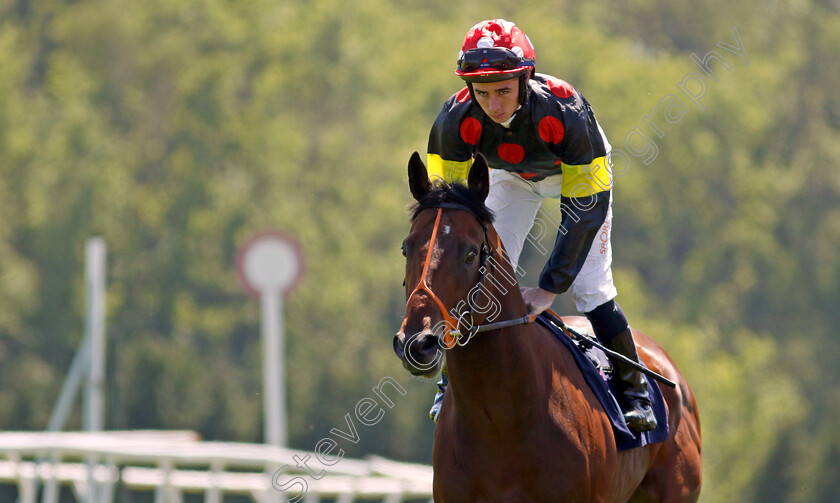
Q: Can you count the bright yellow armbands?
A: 2